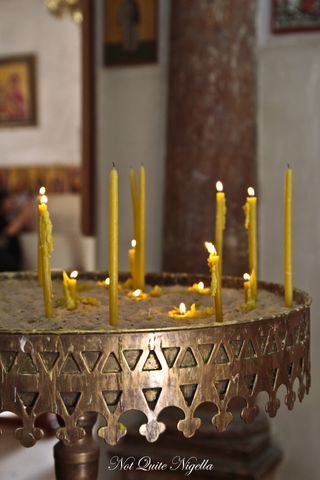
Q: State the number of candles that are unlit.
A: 4